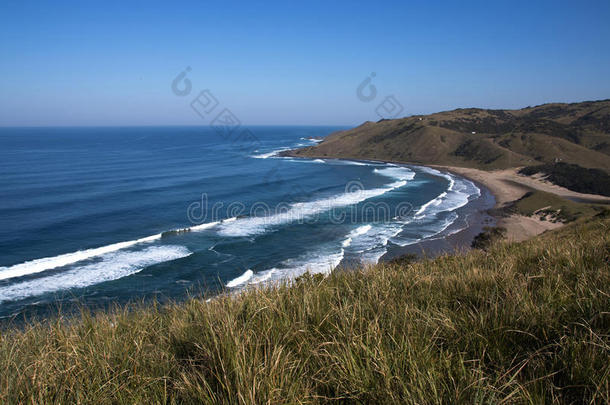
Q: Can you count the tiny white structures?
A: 2